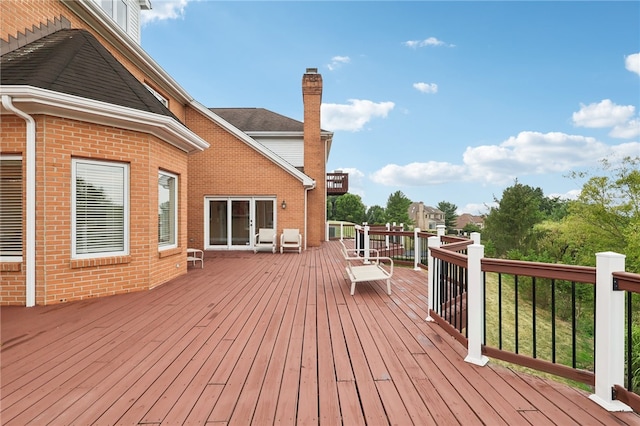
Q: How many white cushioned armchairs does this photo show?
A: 2